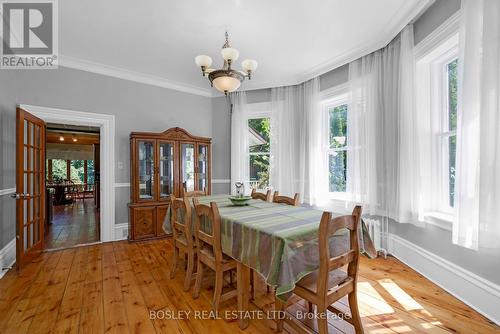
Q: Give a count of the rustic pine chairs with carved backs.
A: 6